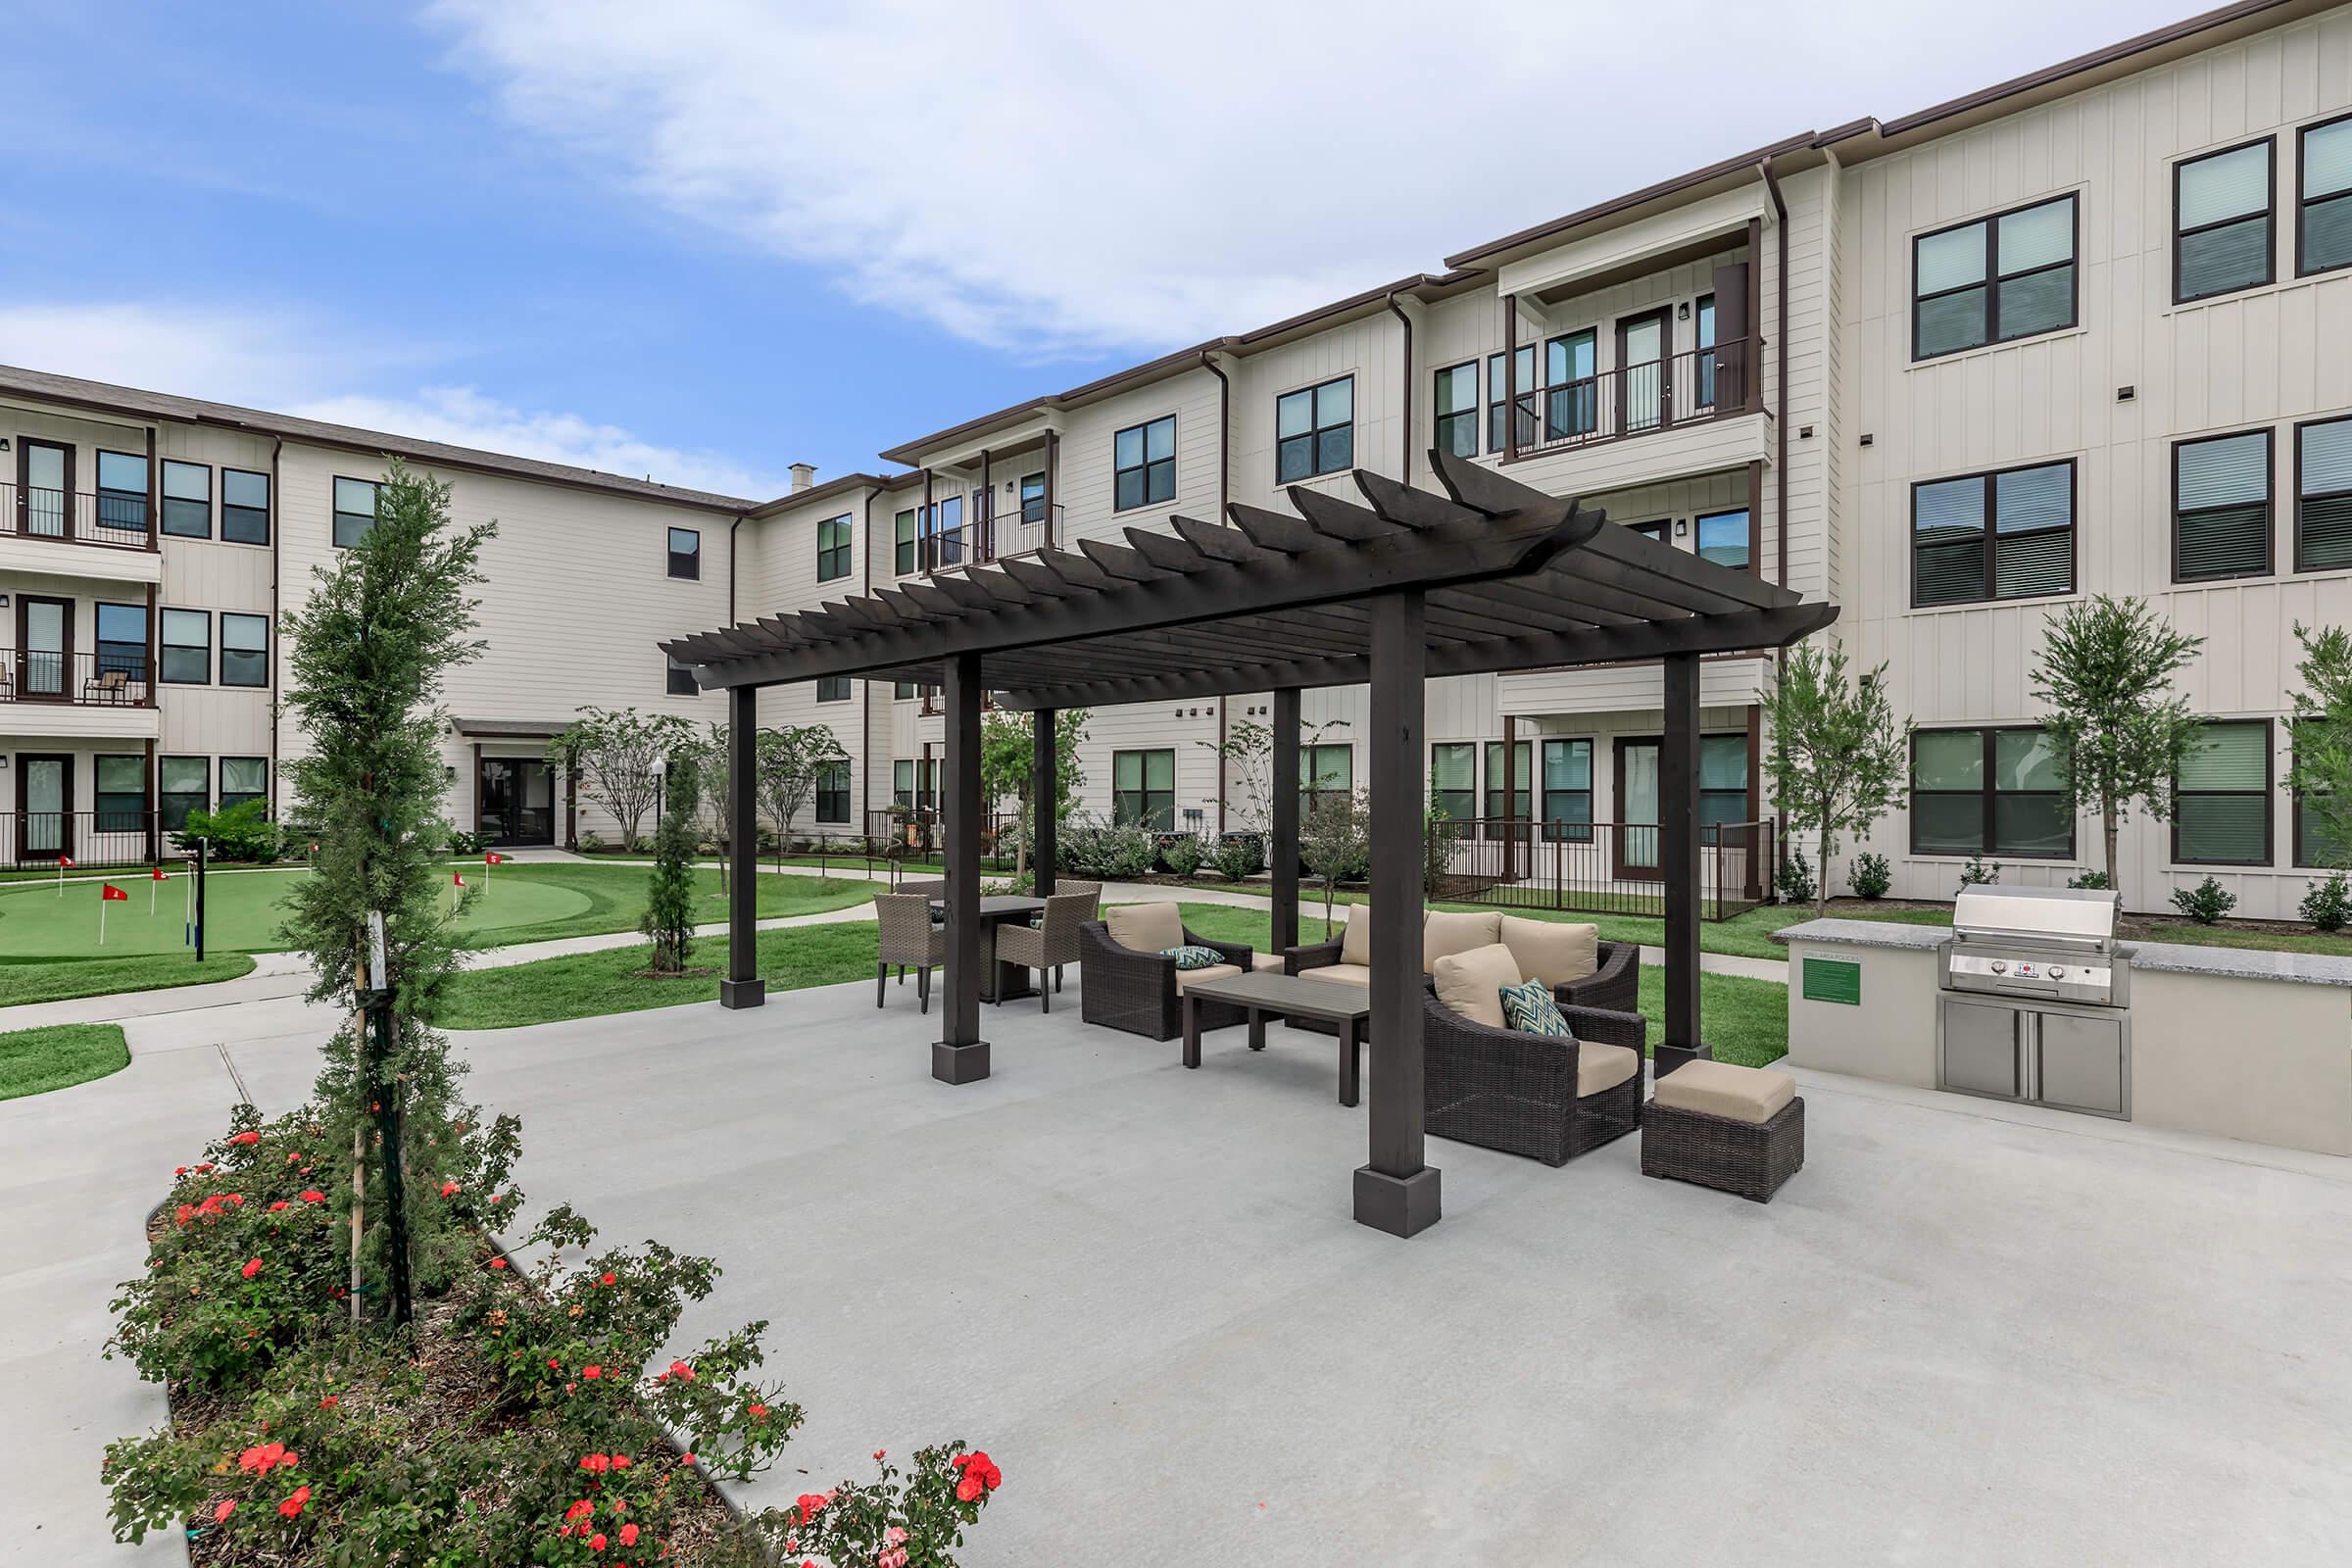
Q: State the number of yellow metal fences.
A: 0